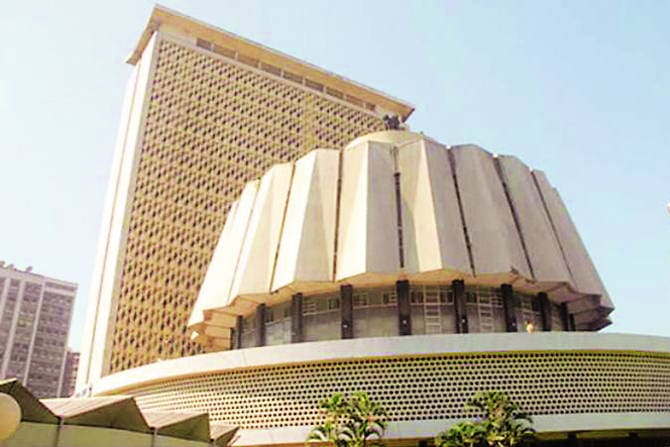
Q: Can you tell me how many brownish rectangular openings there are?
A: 9